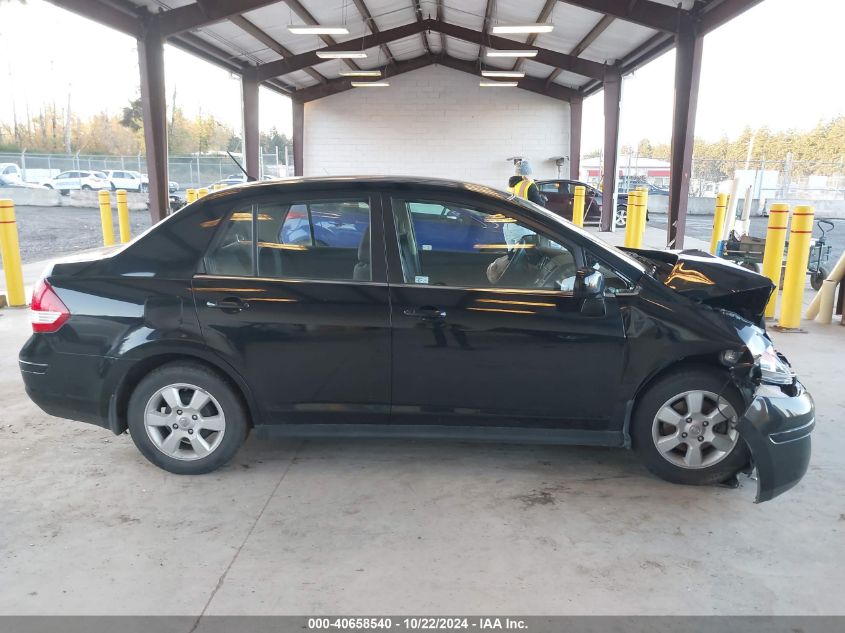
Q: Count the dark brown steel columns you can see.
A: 6